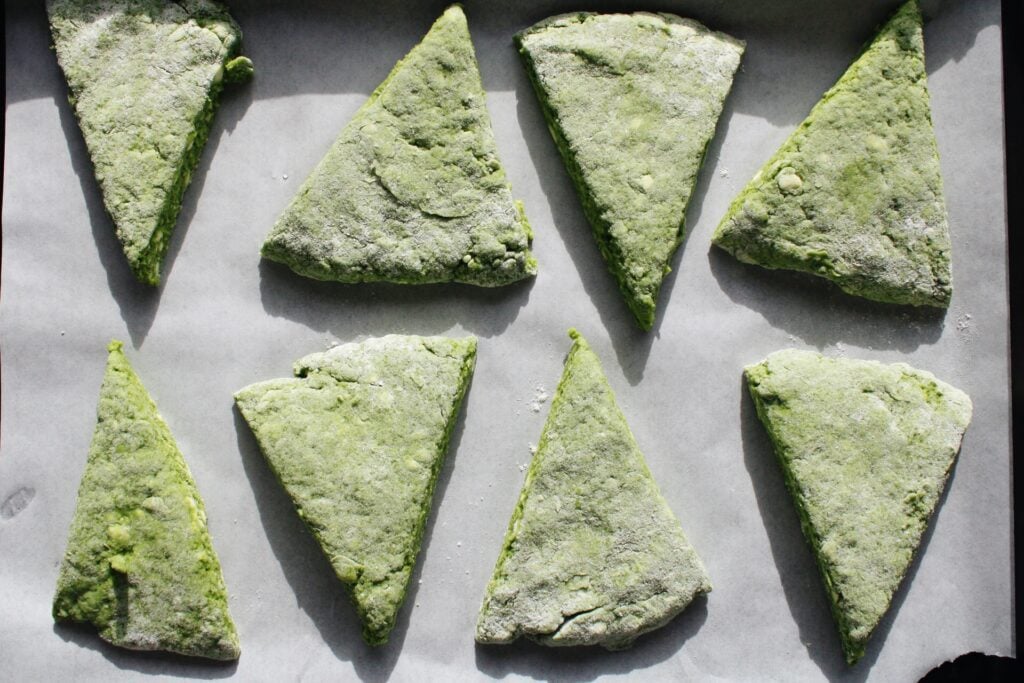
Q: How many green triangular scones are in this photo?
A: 8